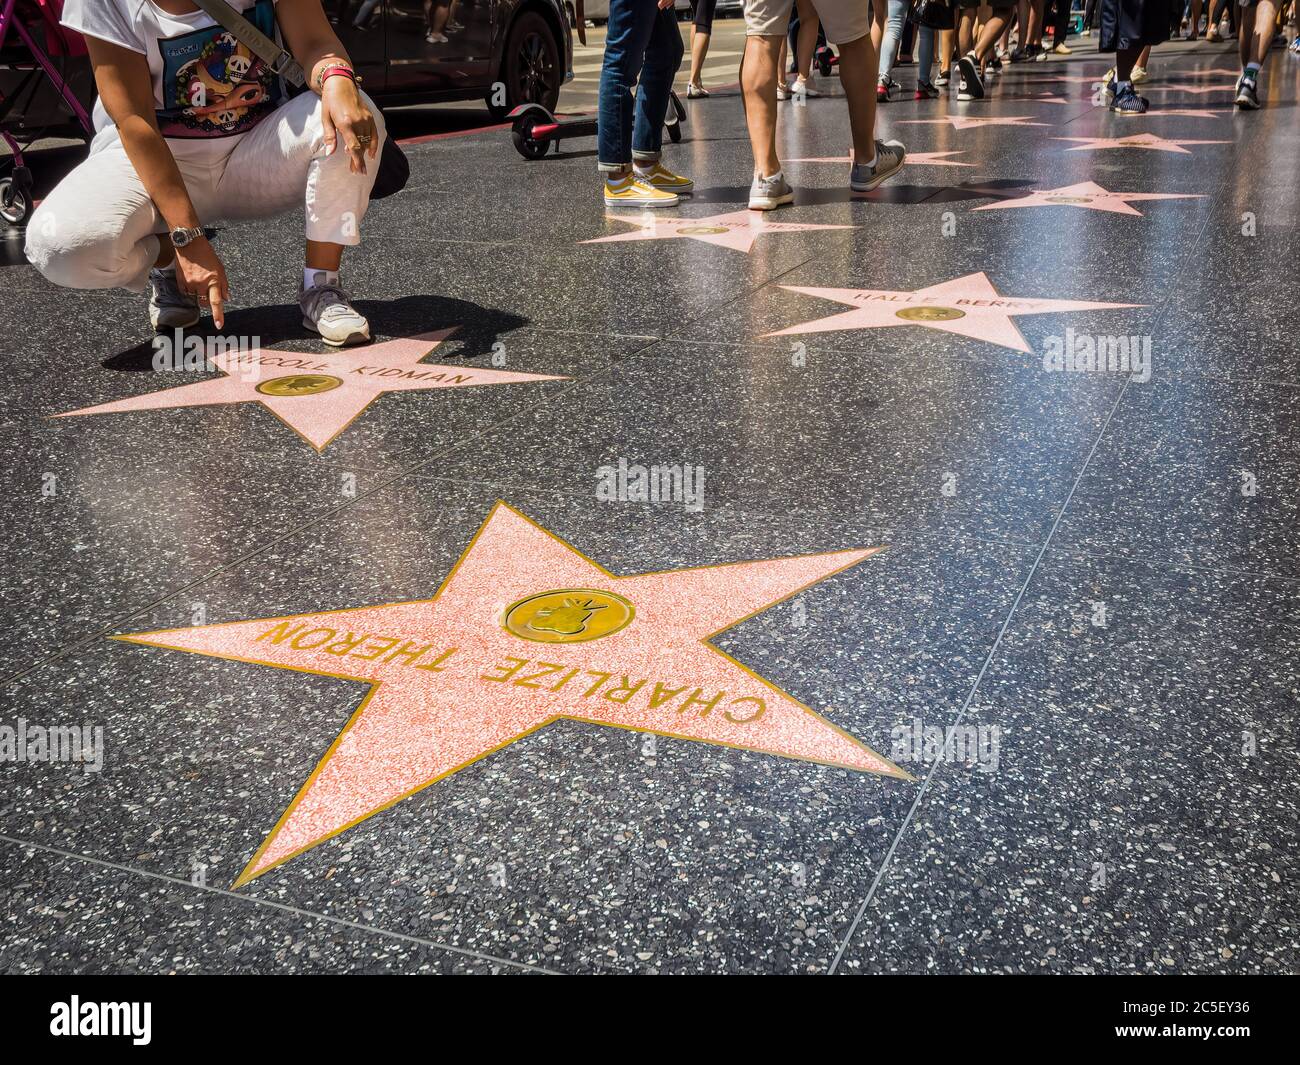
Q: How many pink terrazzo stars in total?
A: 13